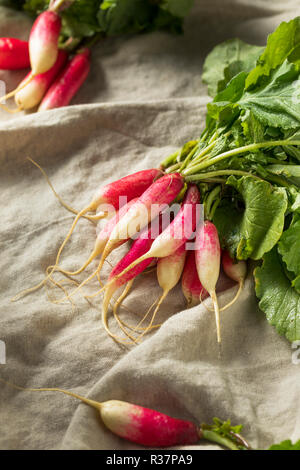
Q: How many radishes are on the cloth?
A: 14